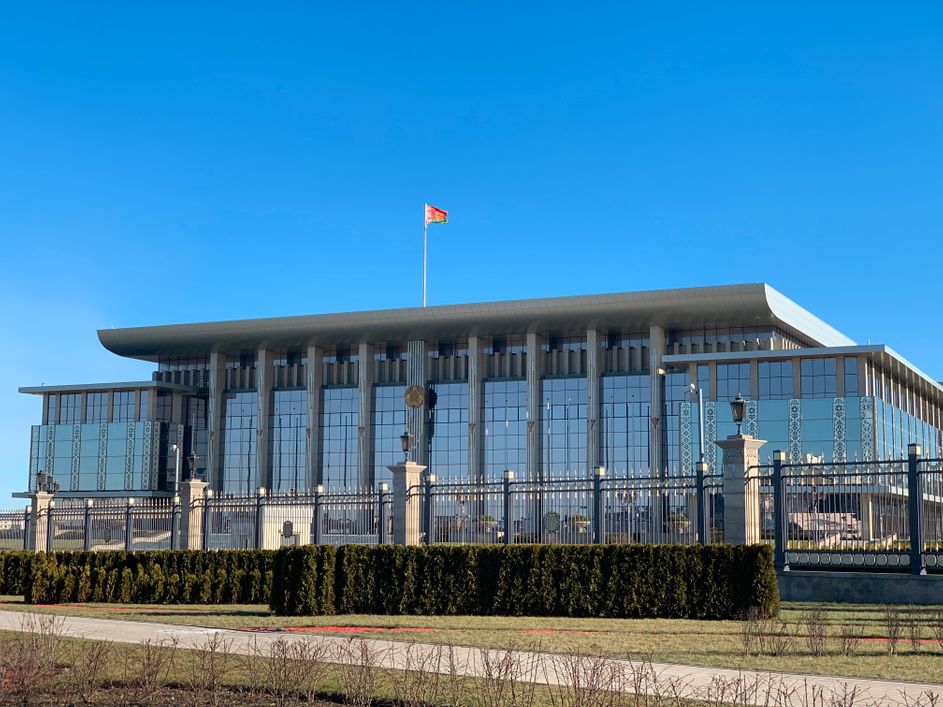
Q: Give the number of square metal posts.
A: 15